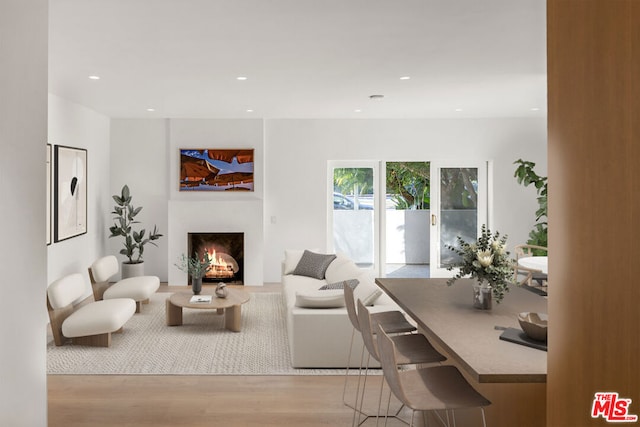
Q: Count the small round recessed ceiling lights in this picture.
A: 8